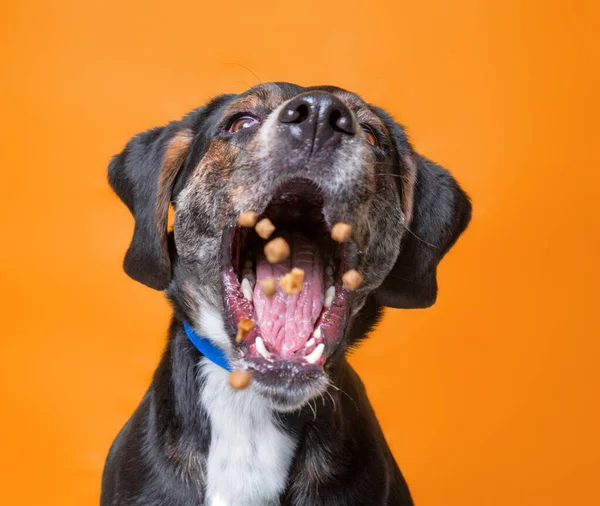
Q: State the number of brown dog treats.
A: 9